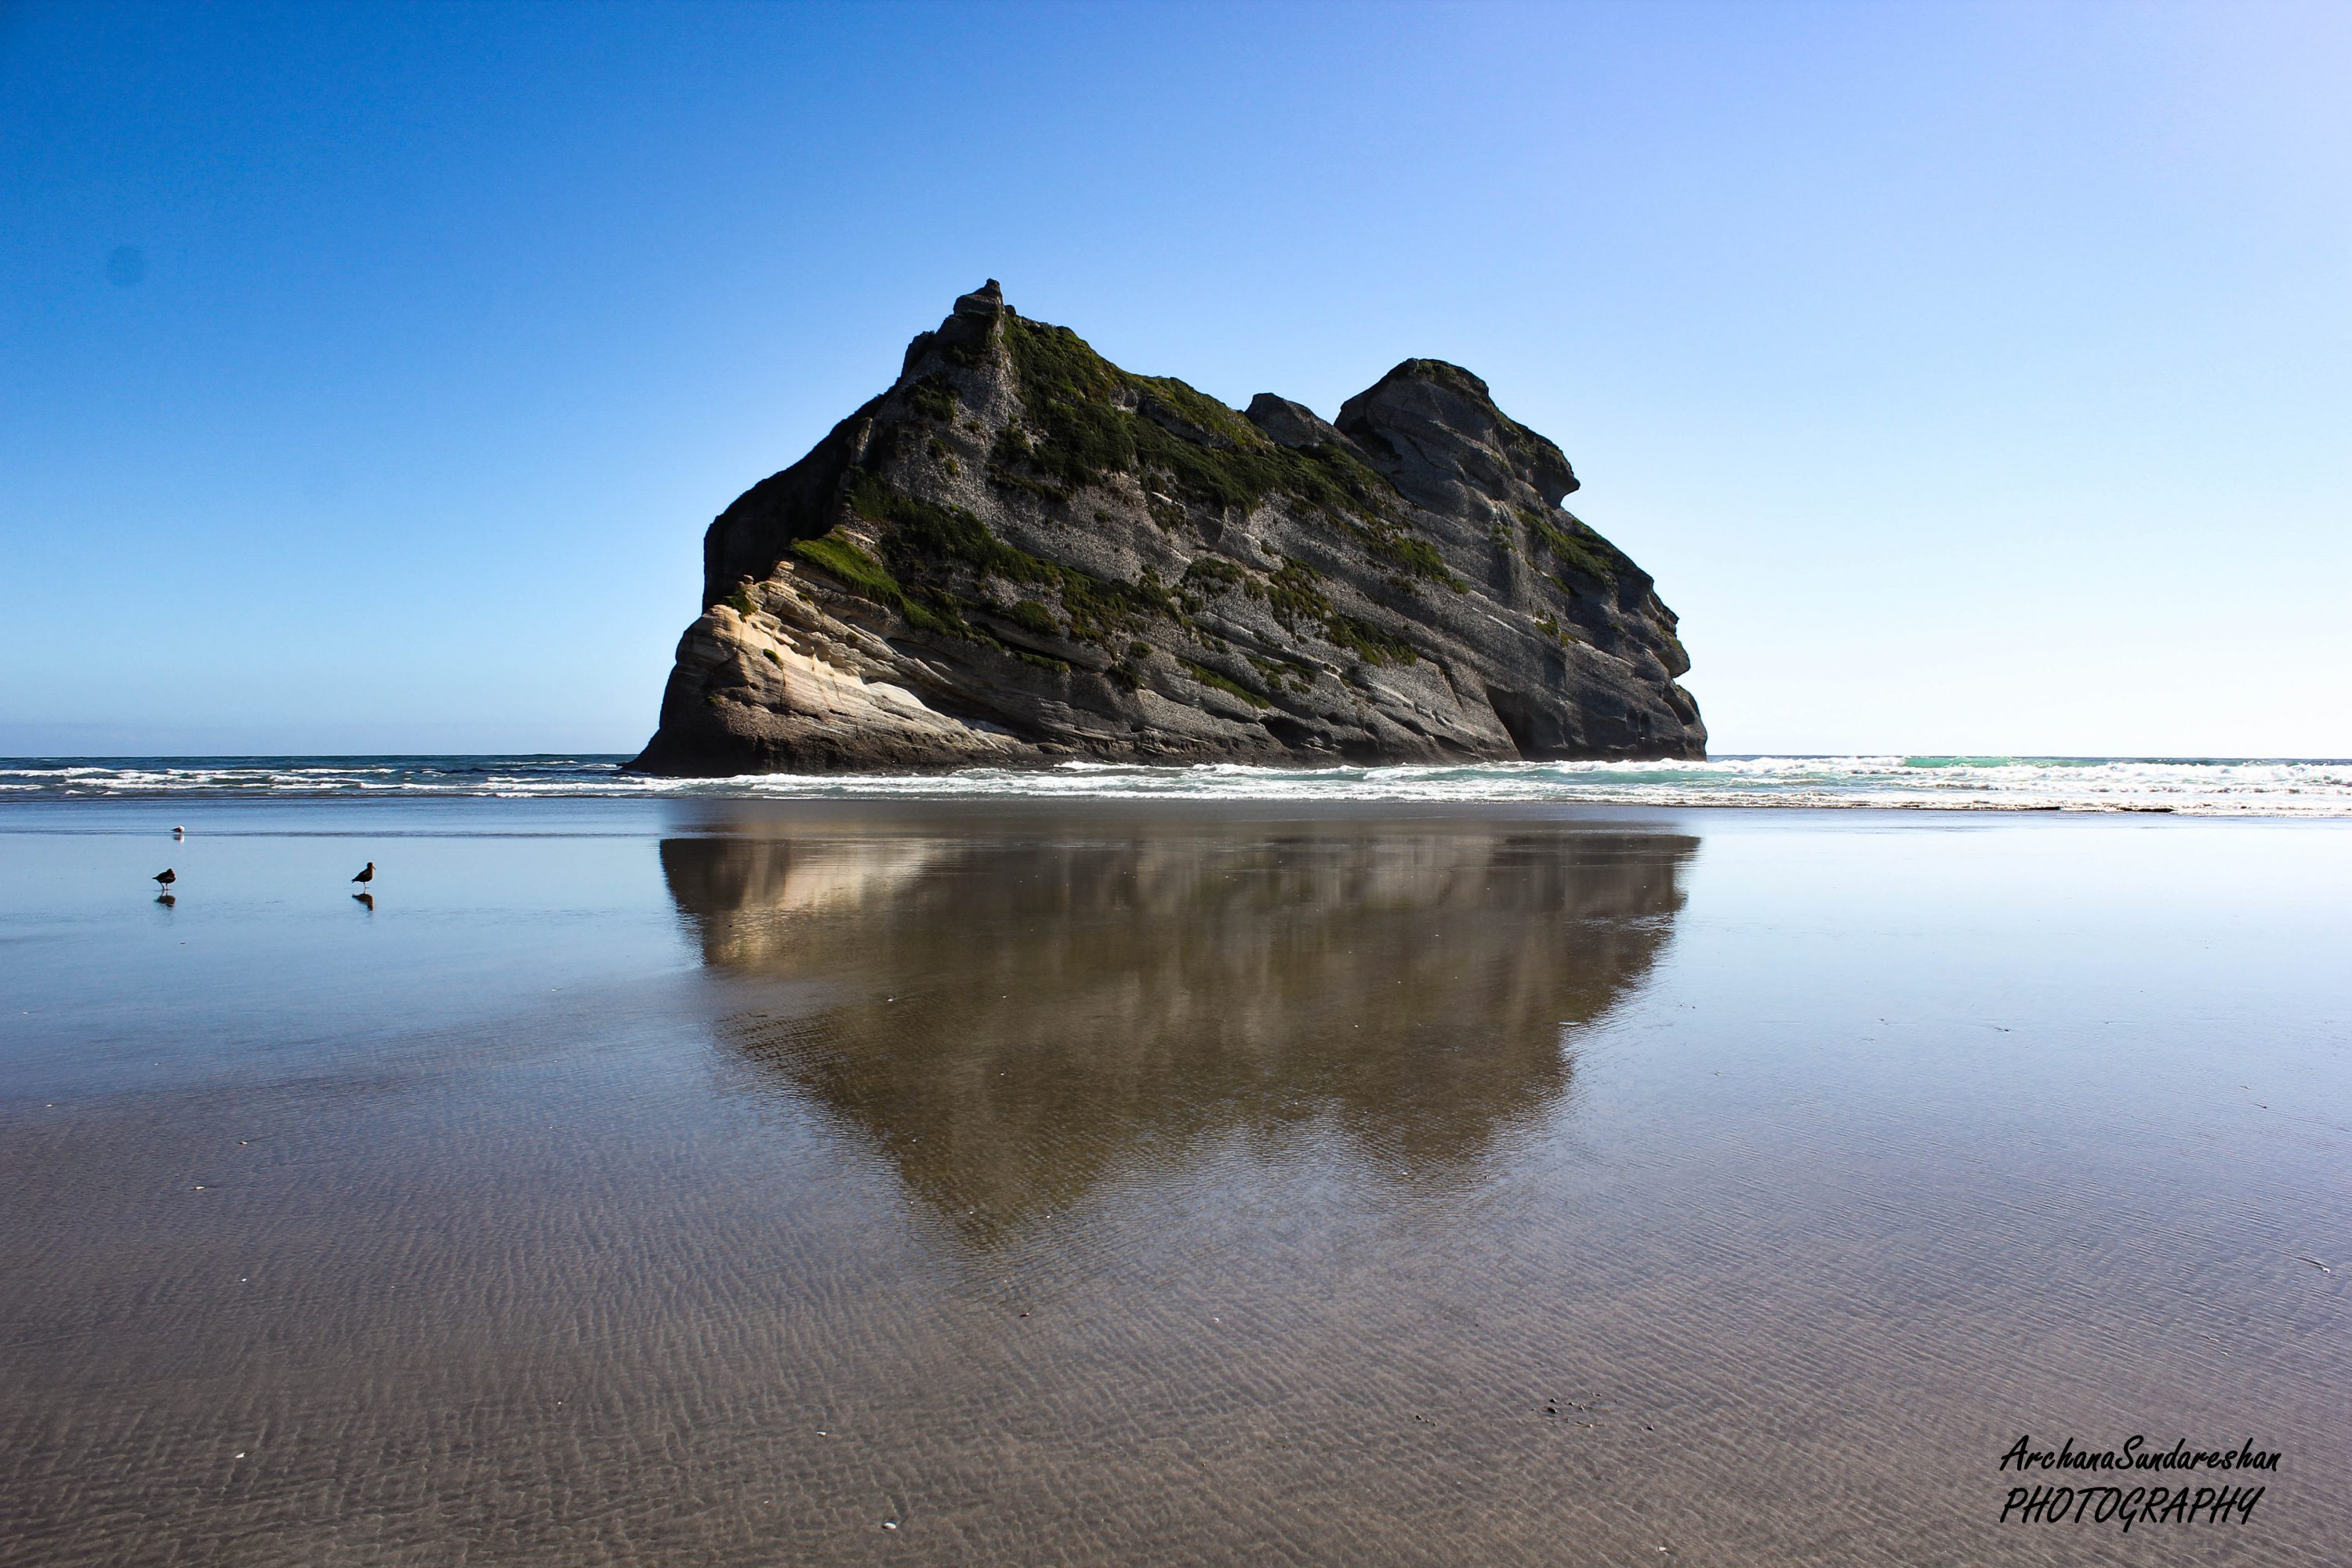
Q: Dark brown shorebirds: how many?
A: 2